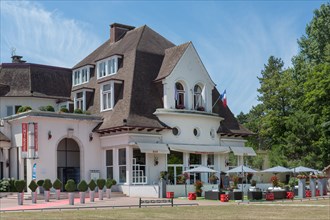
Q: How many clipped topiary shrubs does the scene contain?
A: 11